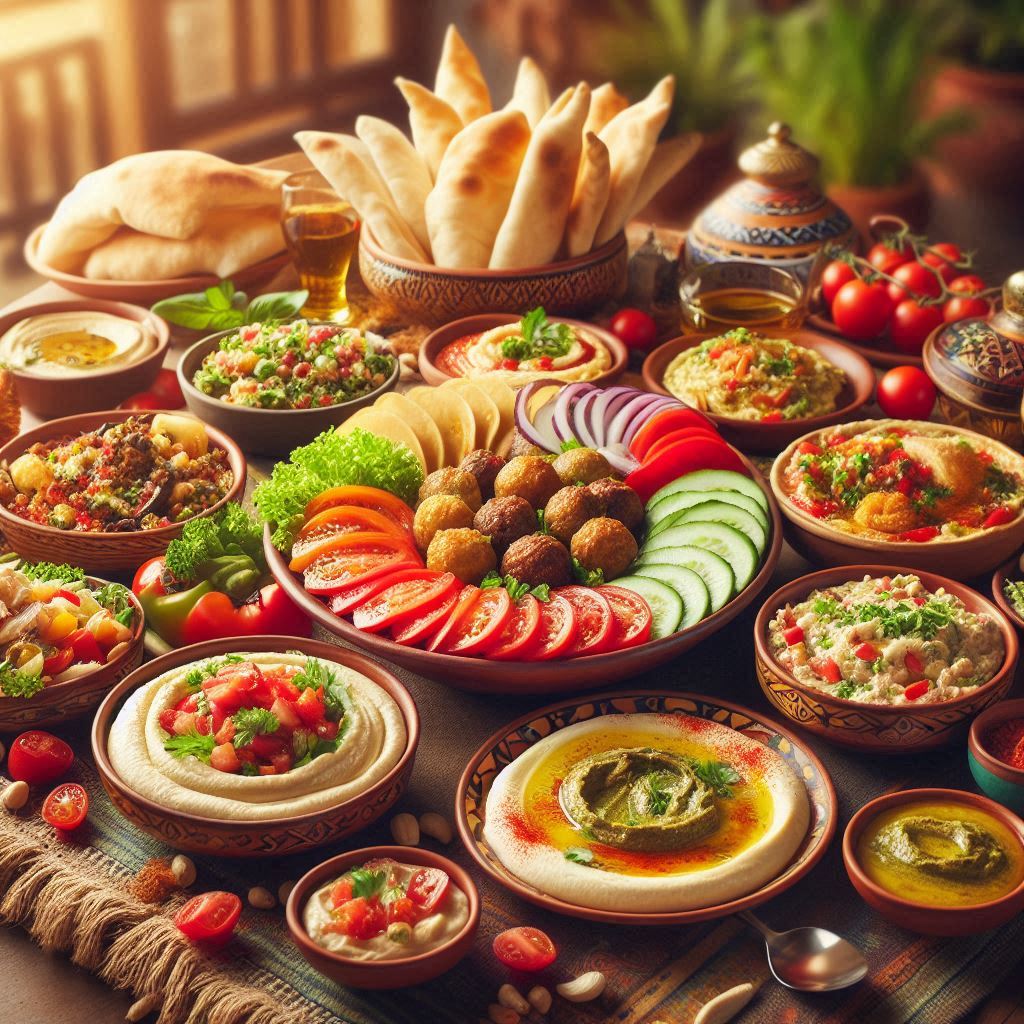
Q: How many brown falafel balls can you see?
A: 11